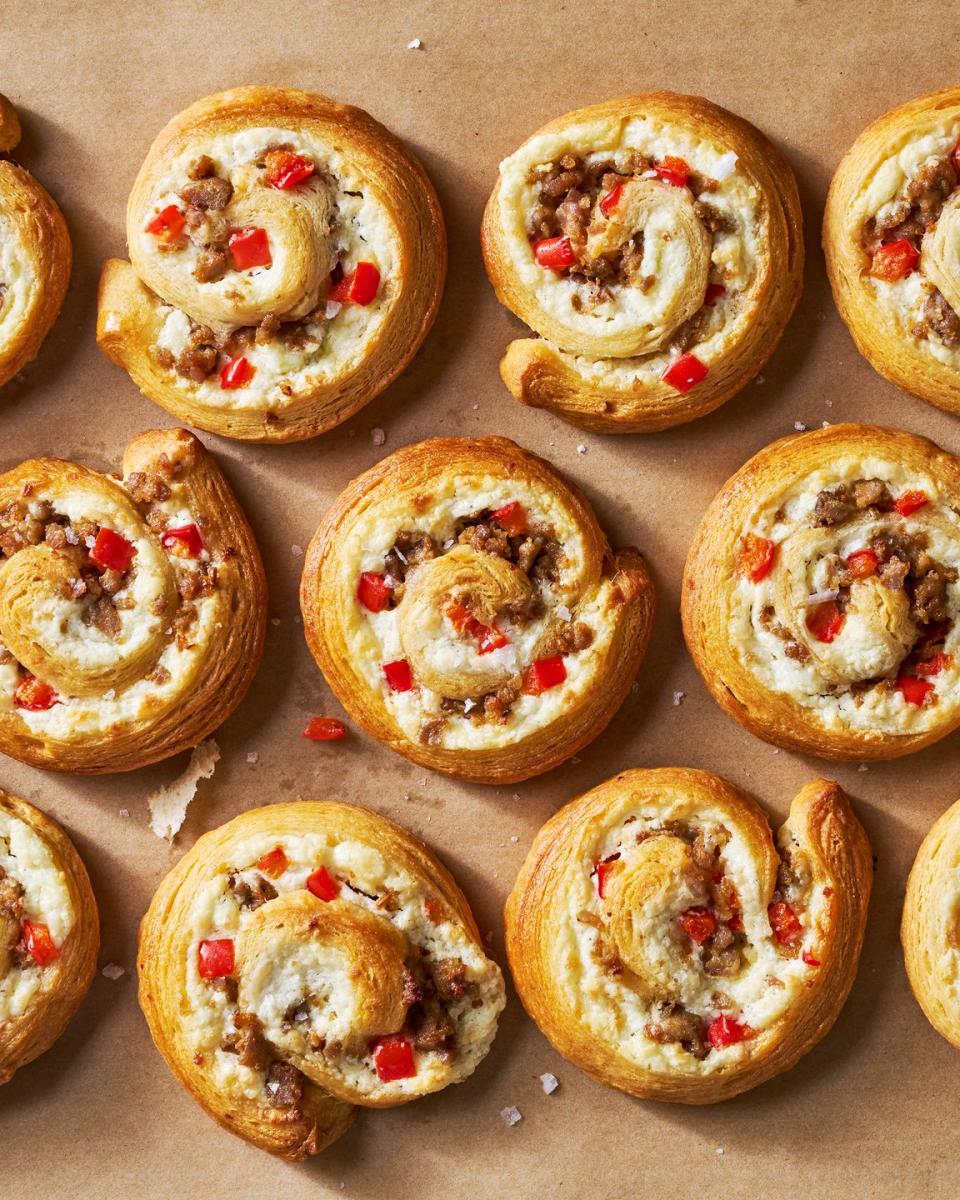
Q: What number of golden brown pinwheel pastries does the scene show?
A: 11